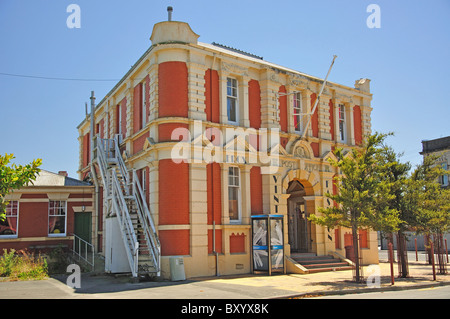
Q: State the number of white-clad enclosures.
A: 1